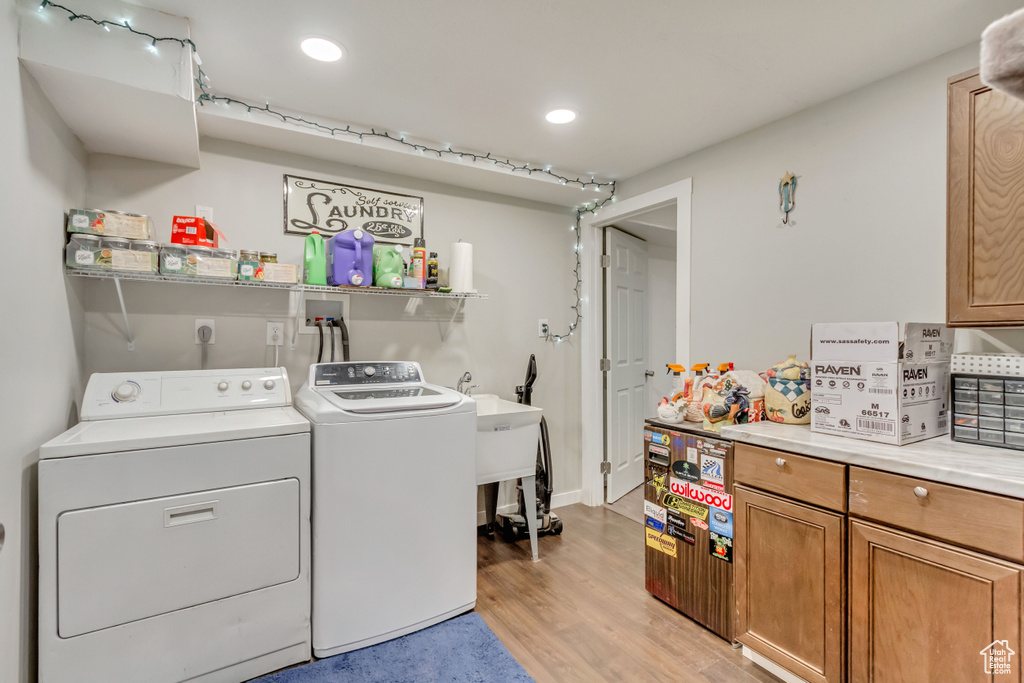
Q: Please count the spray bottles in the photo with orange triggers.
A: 3